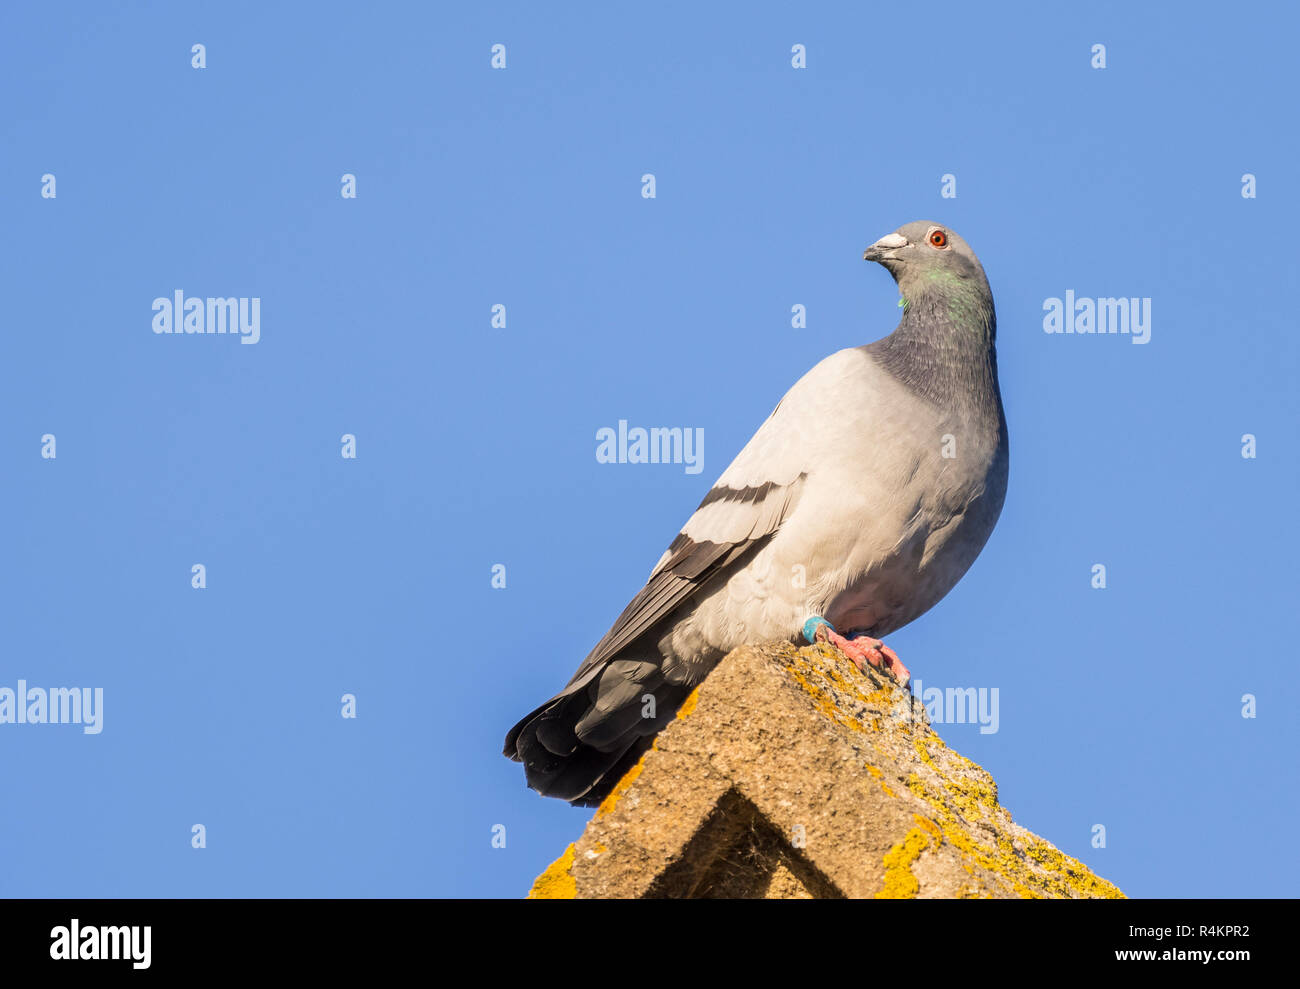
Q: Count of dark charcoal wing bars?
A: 2